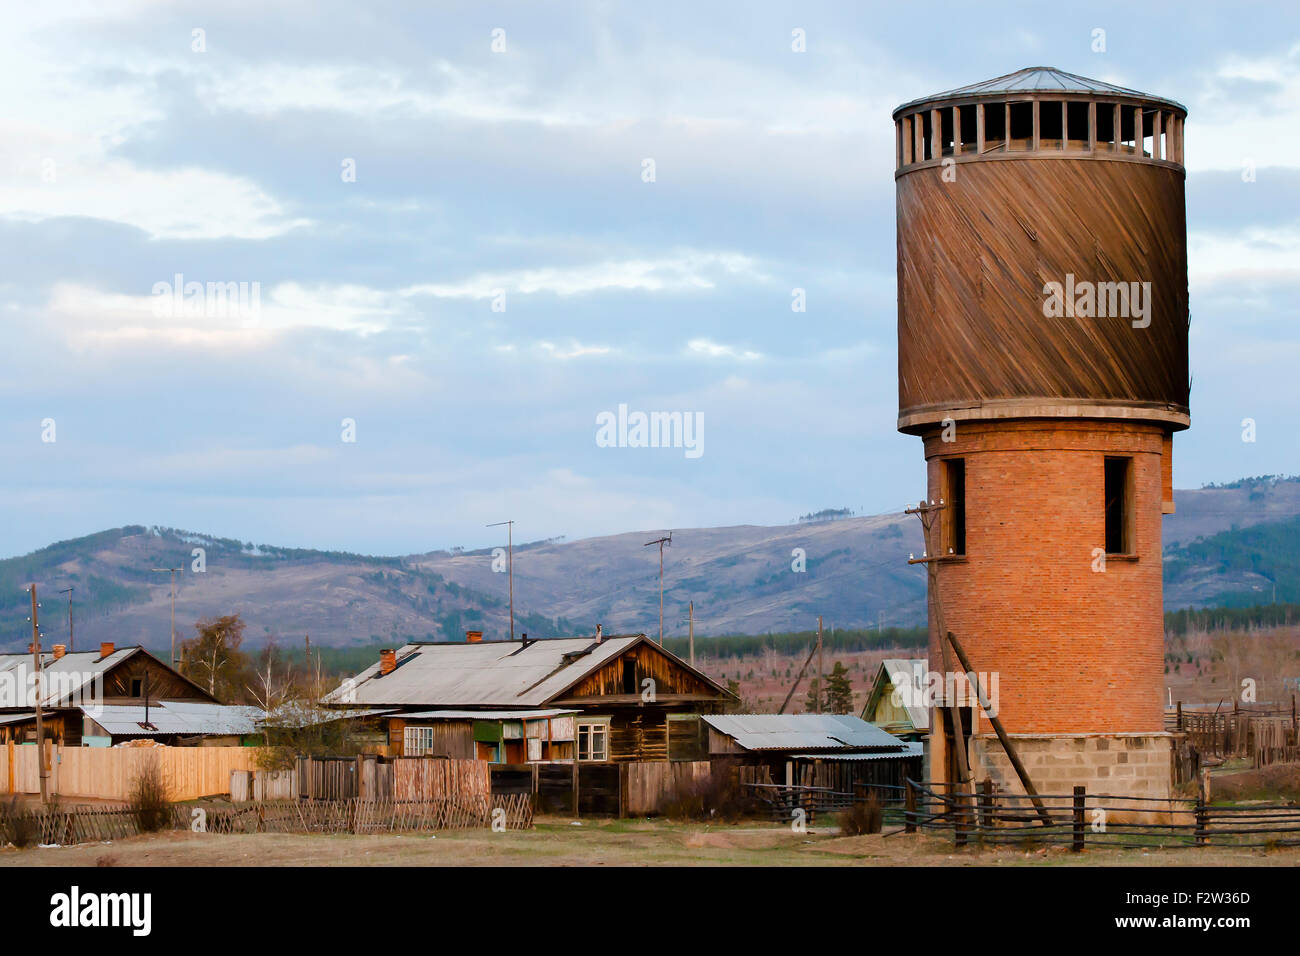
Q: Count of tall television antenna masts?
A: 4